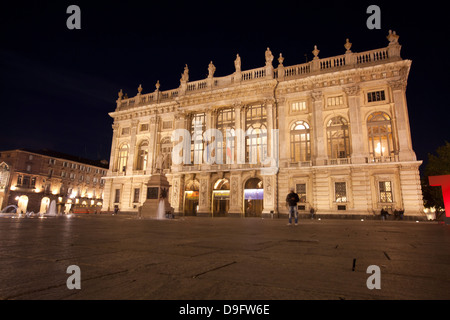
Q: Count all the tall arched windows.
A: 9